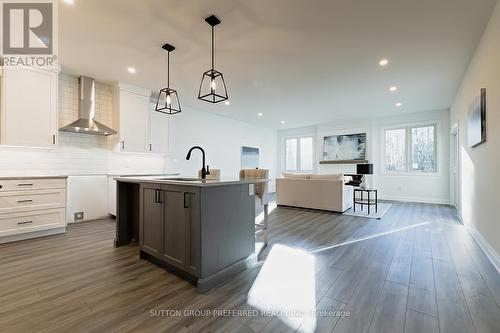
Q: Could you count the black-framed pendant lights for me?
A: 2